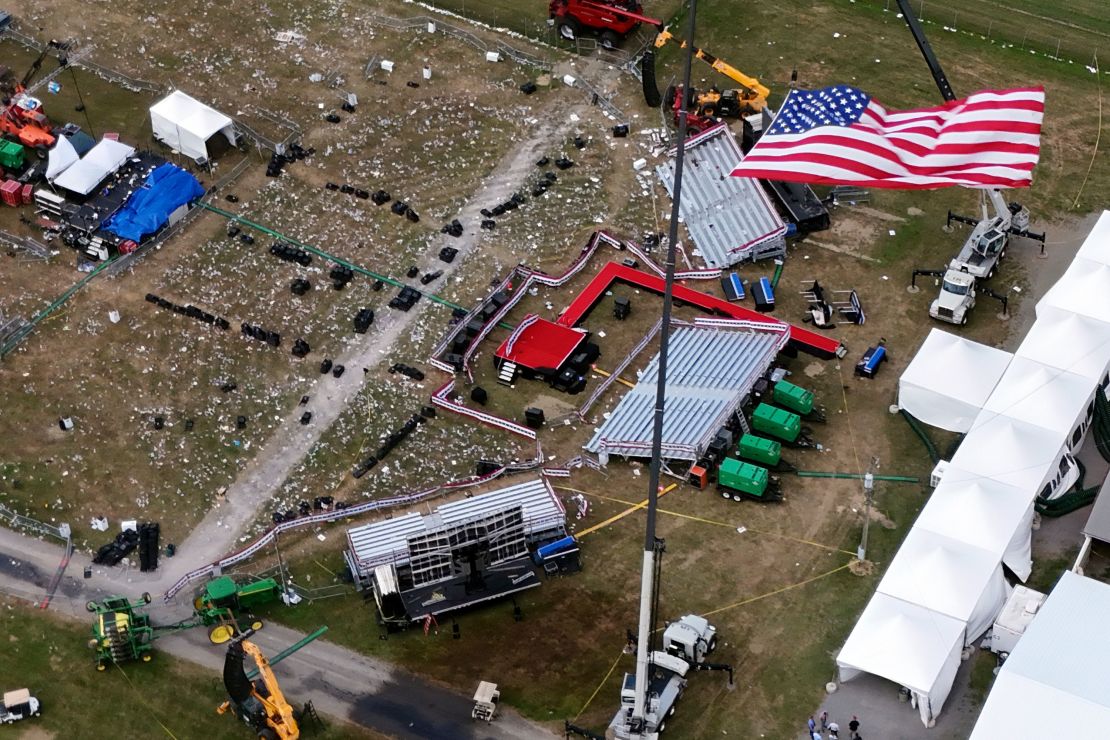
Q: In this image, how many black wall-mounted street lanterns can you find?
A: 0